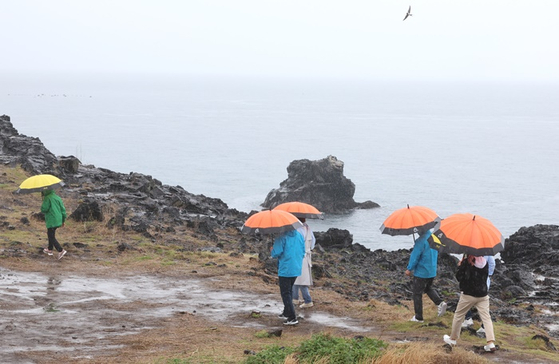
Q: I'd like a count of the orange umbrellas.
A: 4